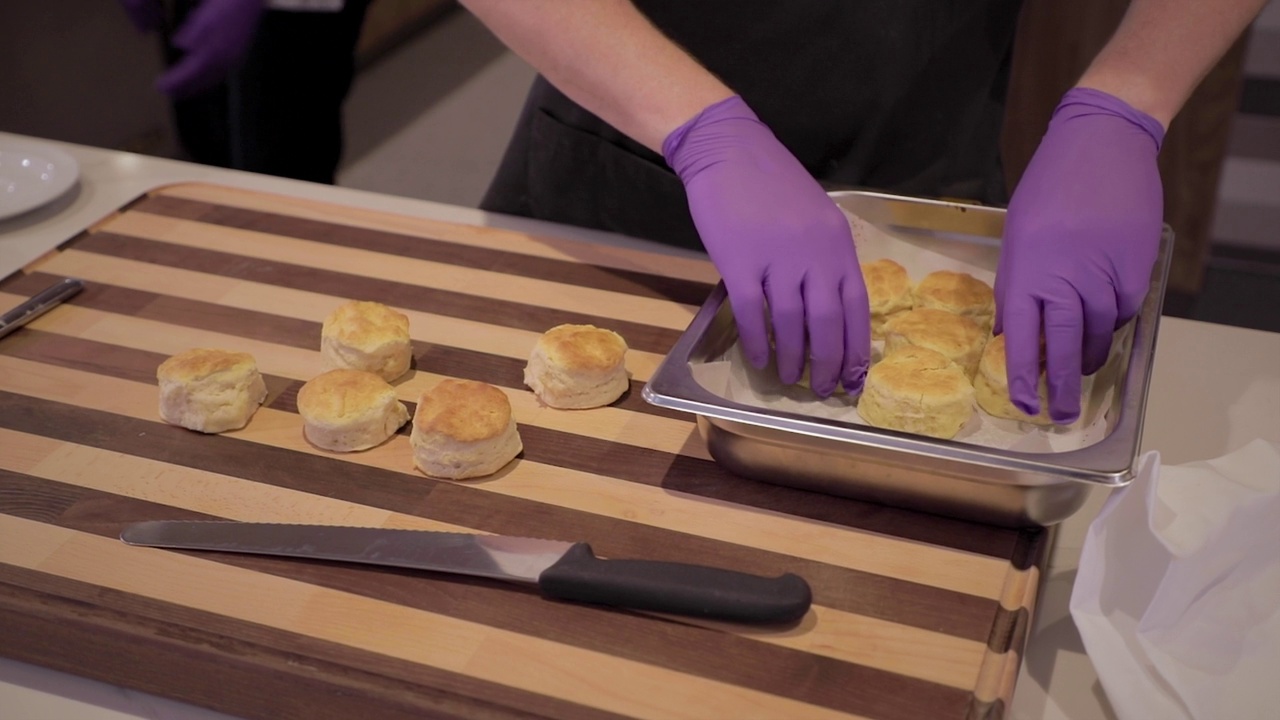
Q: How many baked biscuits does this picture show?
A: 11